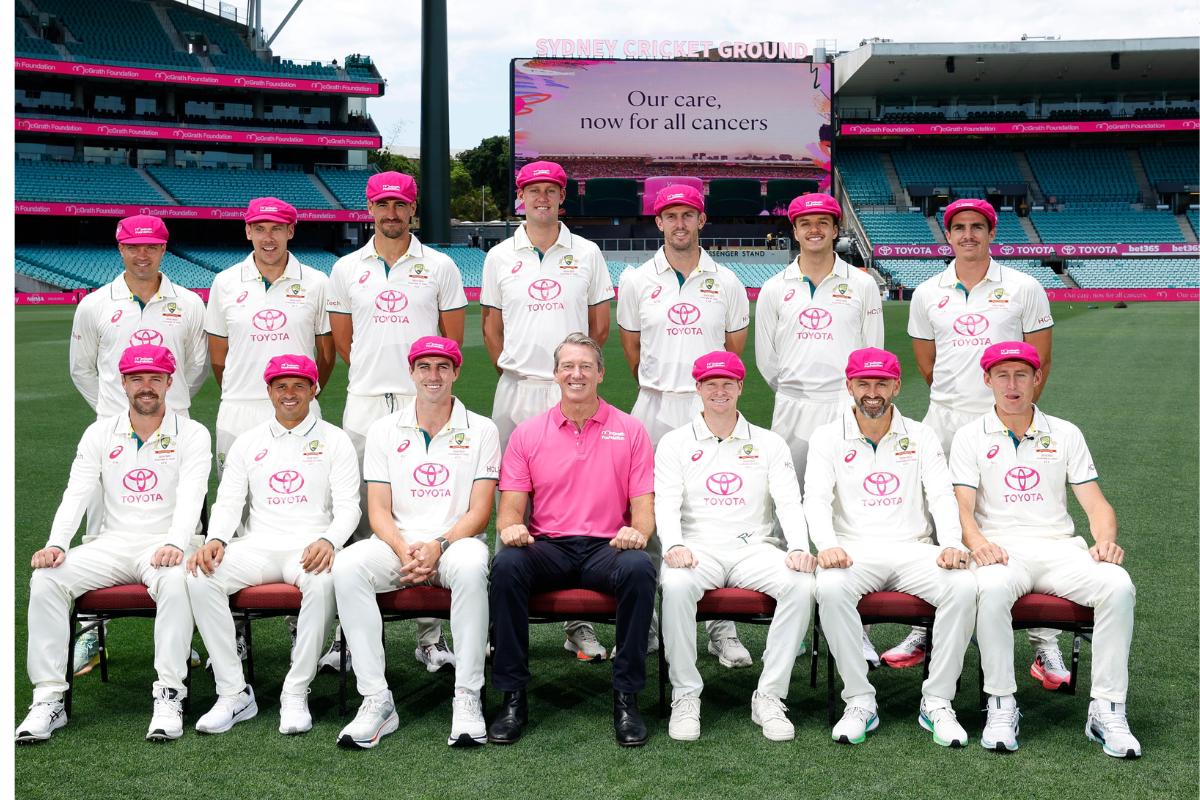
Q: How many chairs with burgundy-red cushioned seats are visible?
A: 7